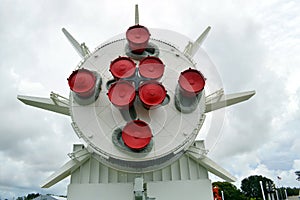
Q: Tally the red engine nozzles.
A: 8